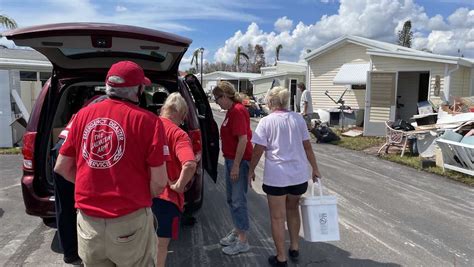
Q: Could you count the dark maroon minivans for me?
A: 1